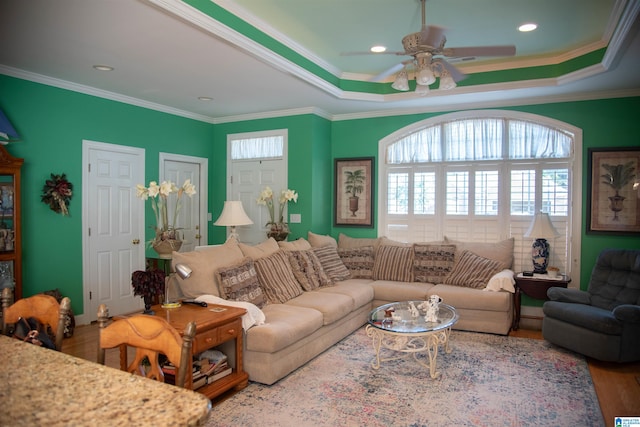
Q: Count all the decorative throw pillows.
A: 8